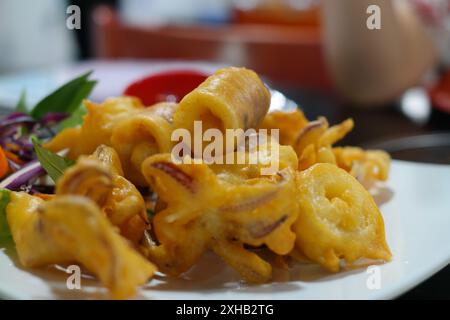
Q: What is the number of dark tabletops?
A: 1